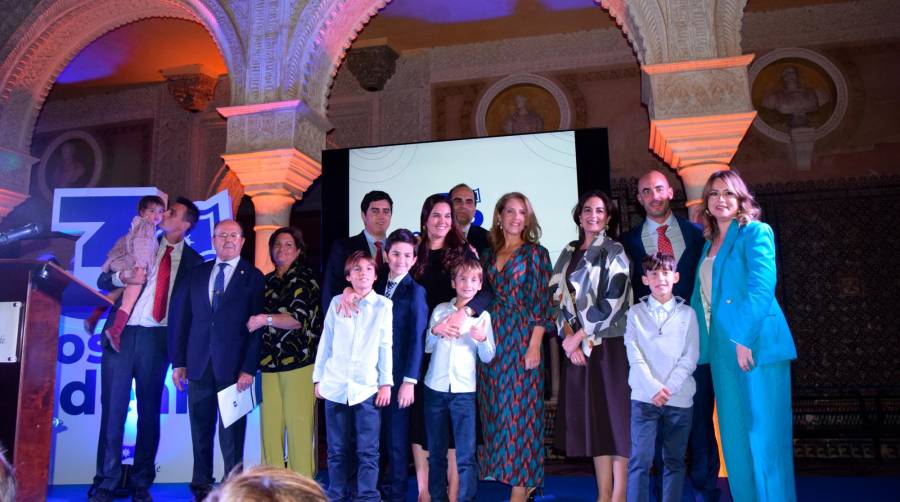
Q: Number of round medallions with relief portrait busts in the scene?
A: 3